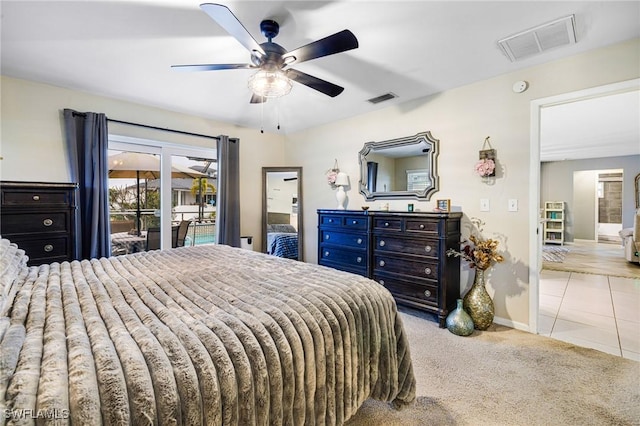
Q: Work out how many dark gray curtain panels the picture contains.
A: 2